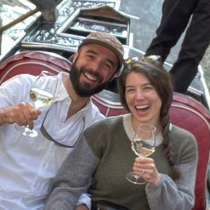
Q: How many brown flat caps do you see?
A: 1